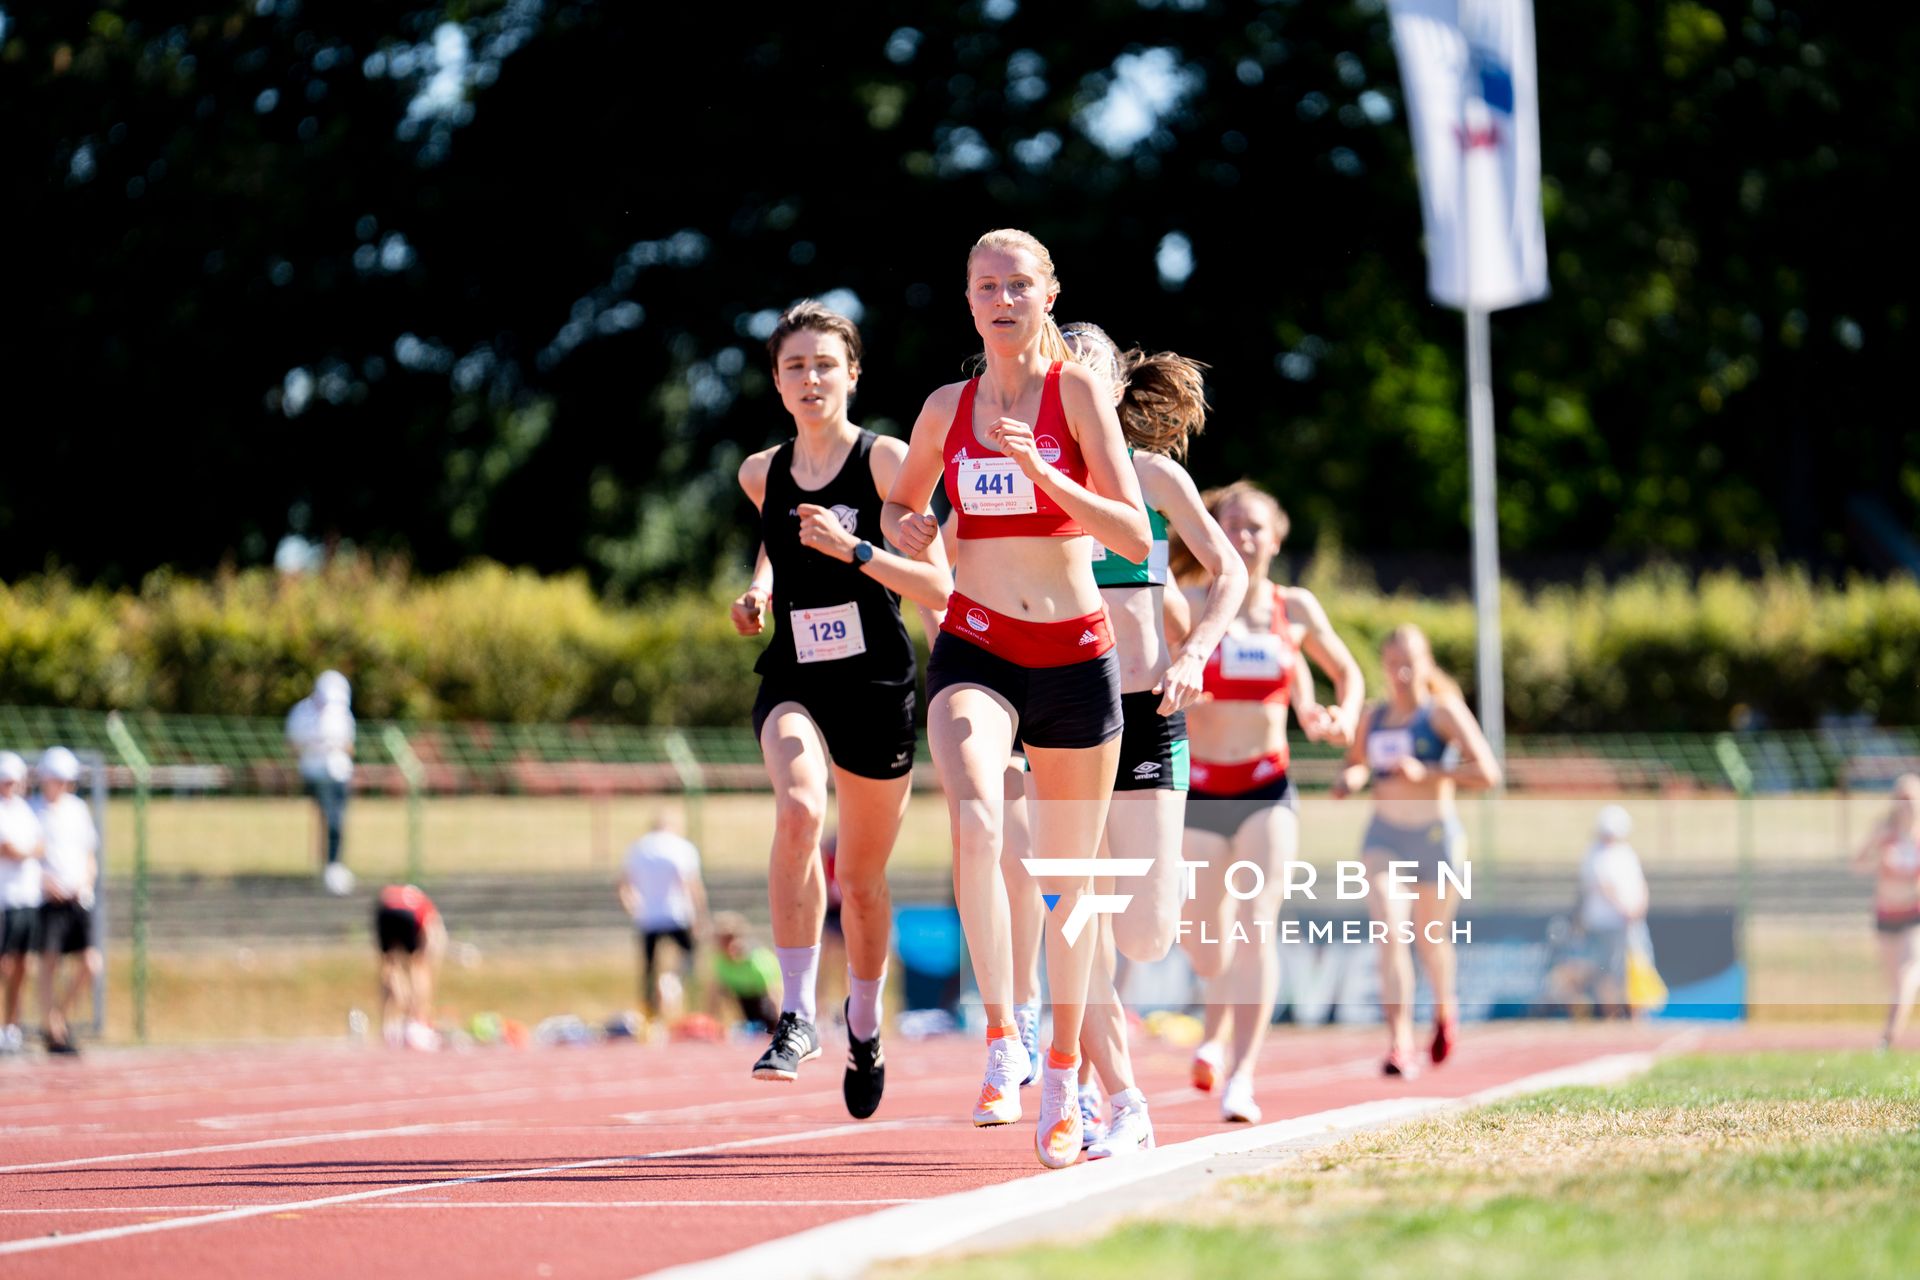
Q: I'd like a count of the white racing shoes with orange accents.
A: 2